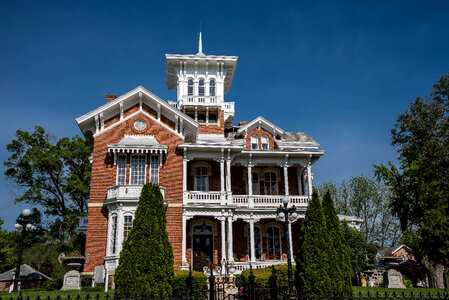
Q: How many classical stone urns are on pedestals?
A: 2